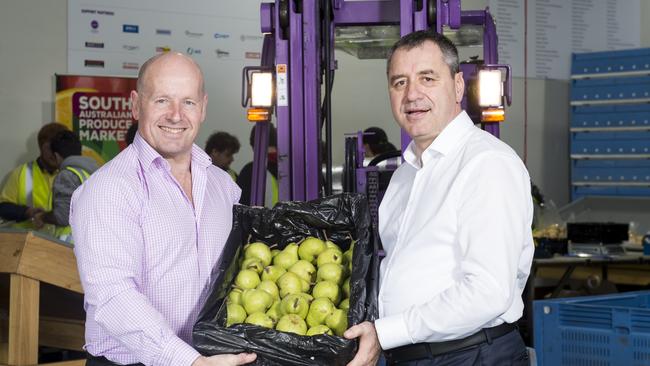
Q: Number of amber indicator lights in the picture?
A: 2